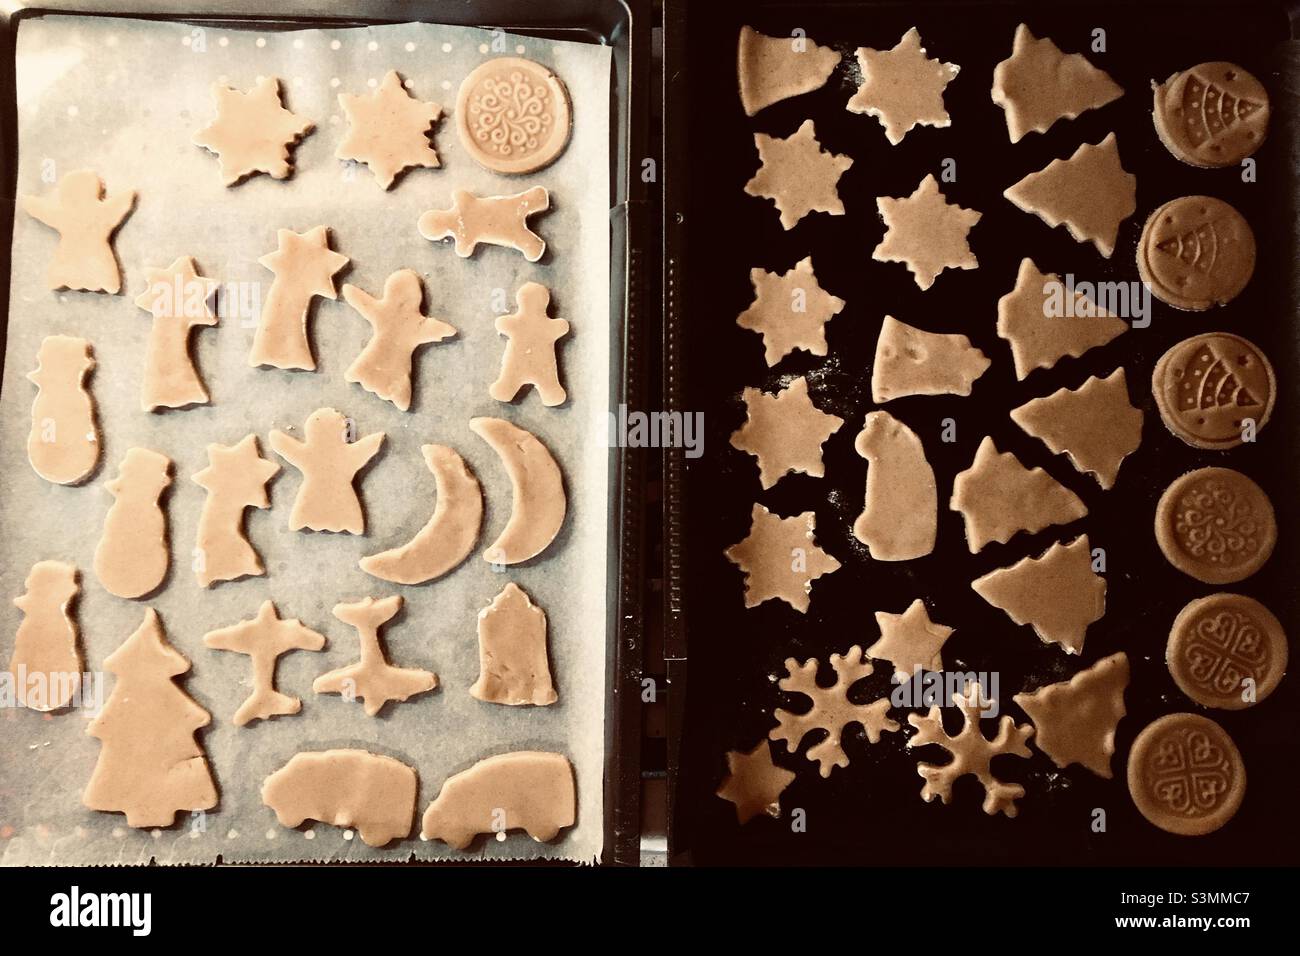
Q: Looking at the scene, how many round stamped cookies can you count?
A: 7